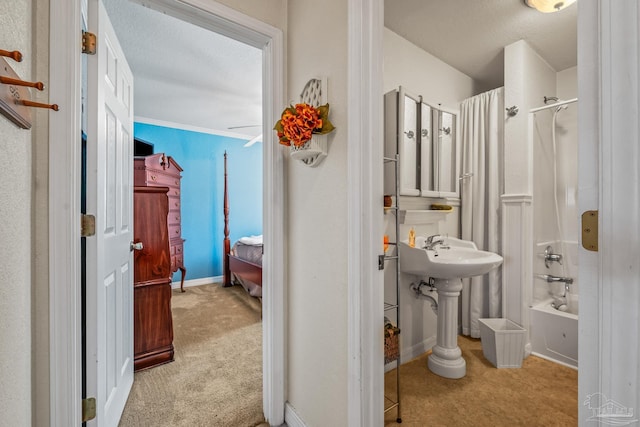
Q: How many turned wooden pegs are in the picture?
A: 3